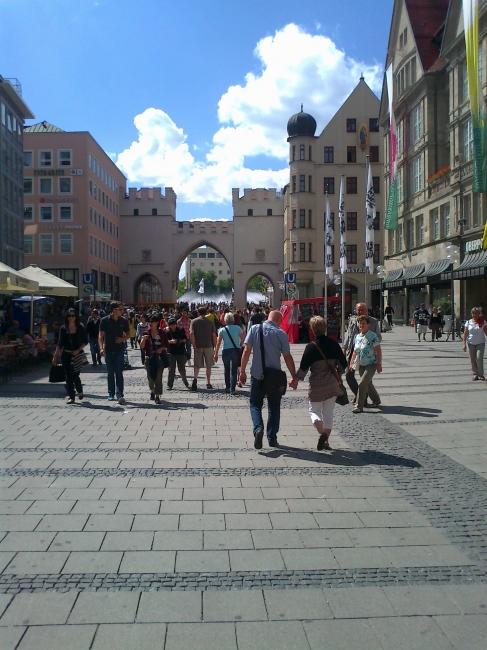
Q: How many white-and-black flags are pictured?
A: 3